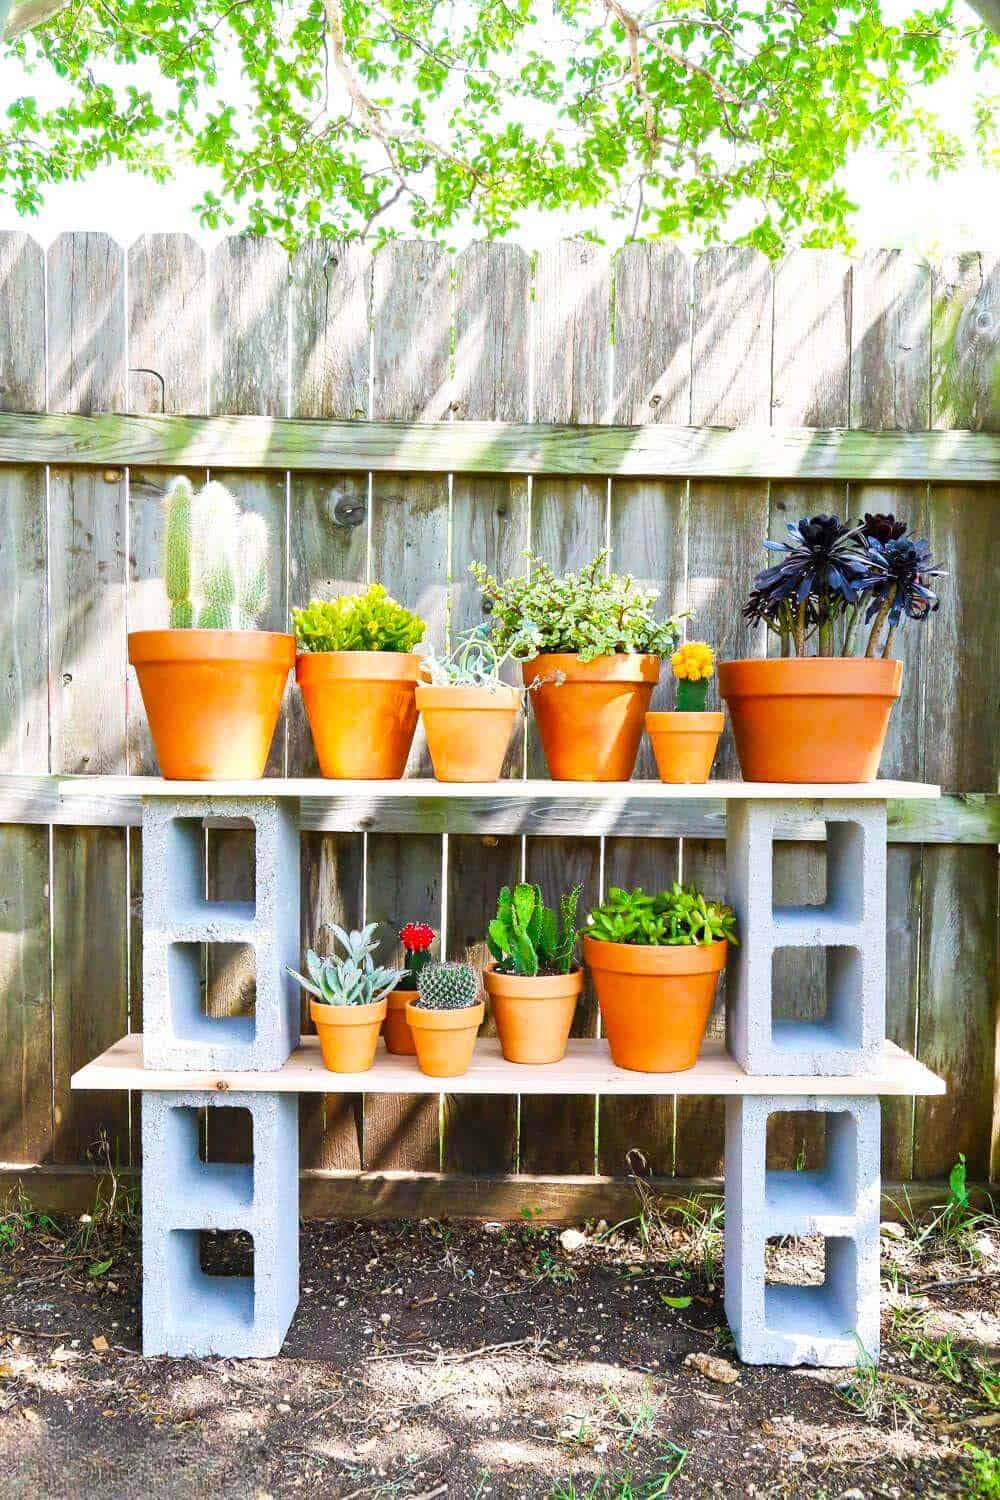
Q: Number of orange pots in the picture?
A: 11